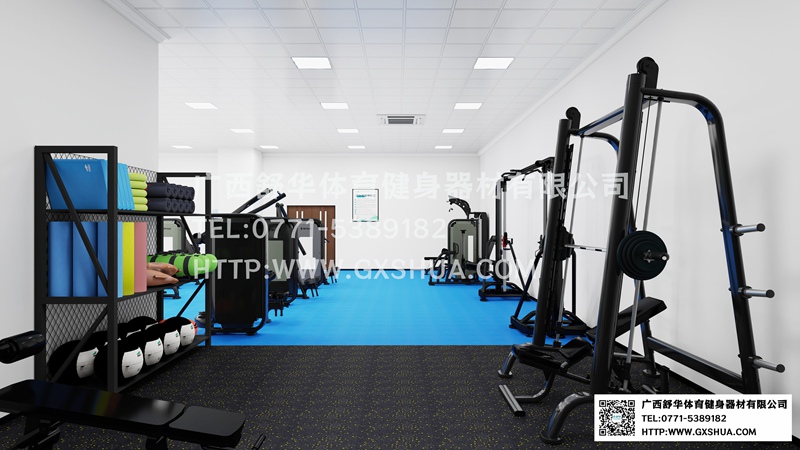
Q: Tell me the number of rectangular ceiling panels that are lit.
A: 12